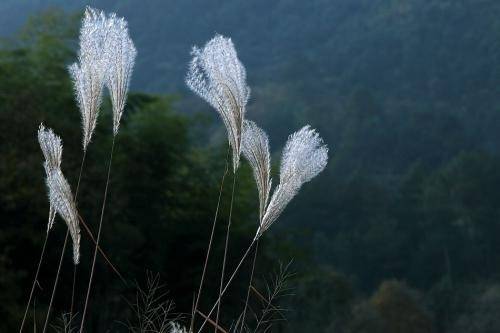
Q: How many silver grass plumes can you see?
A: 7